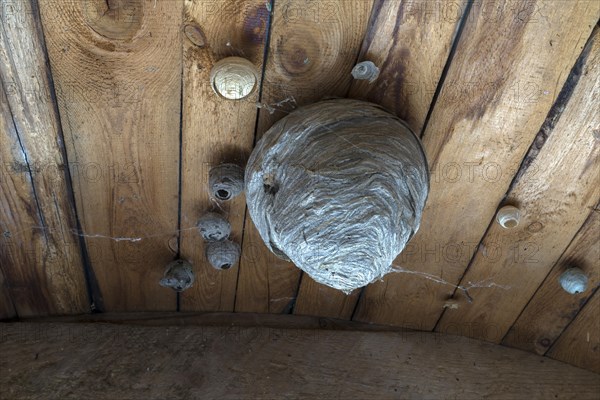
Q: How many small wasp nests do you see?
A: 8